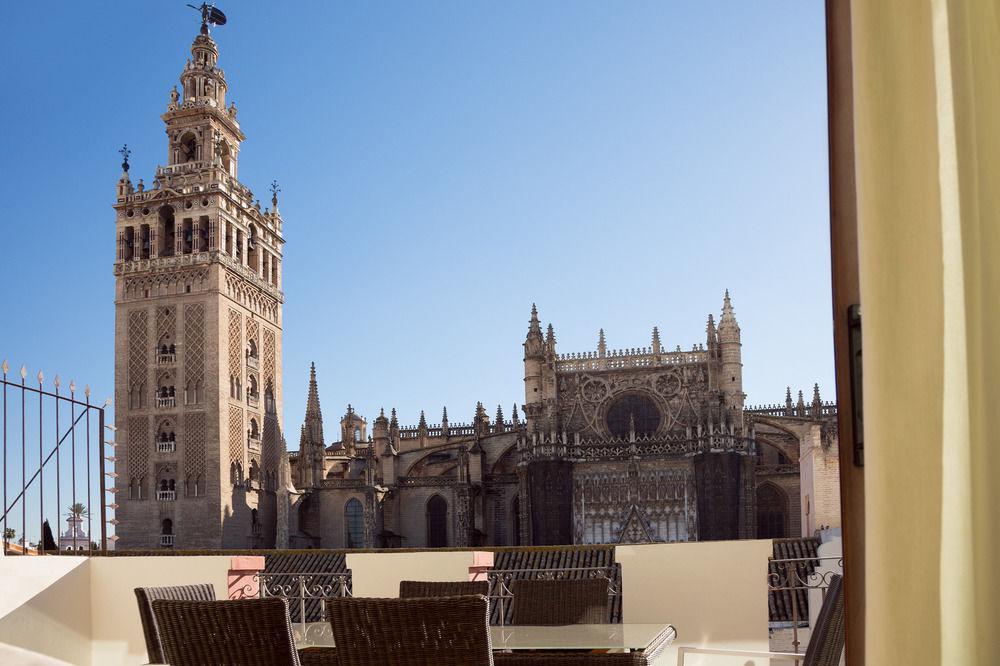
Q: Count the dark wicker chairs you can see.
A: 6